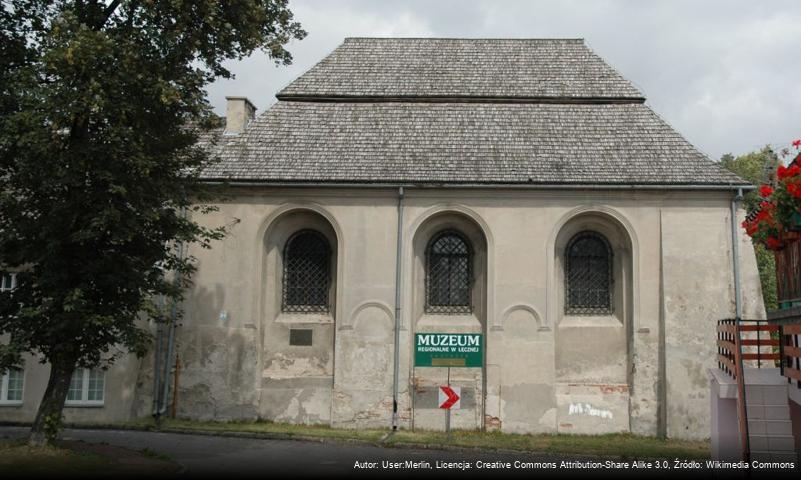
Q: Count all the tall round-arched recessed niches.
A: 3